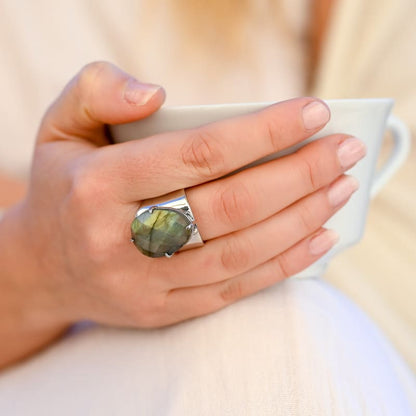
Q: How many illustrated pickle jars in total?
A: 0